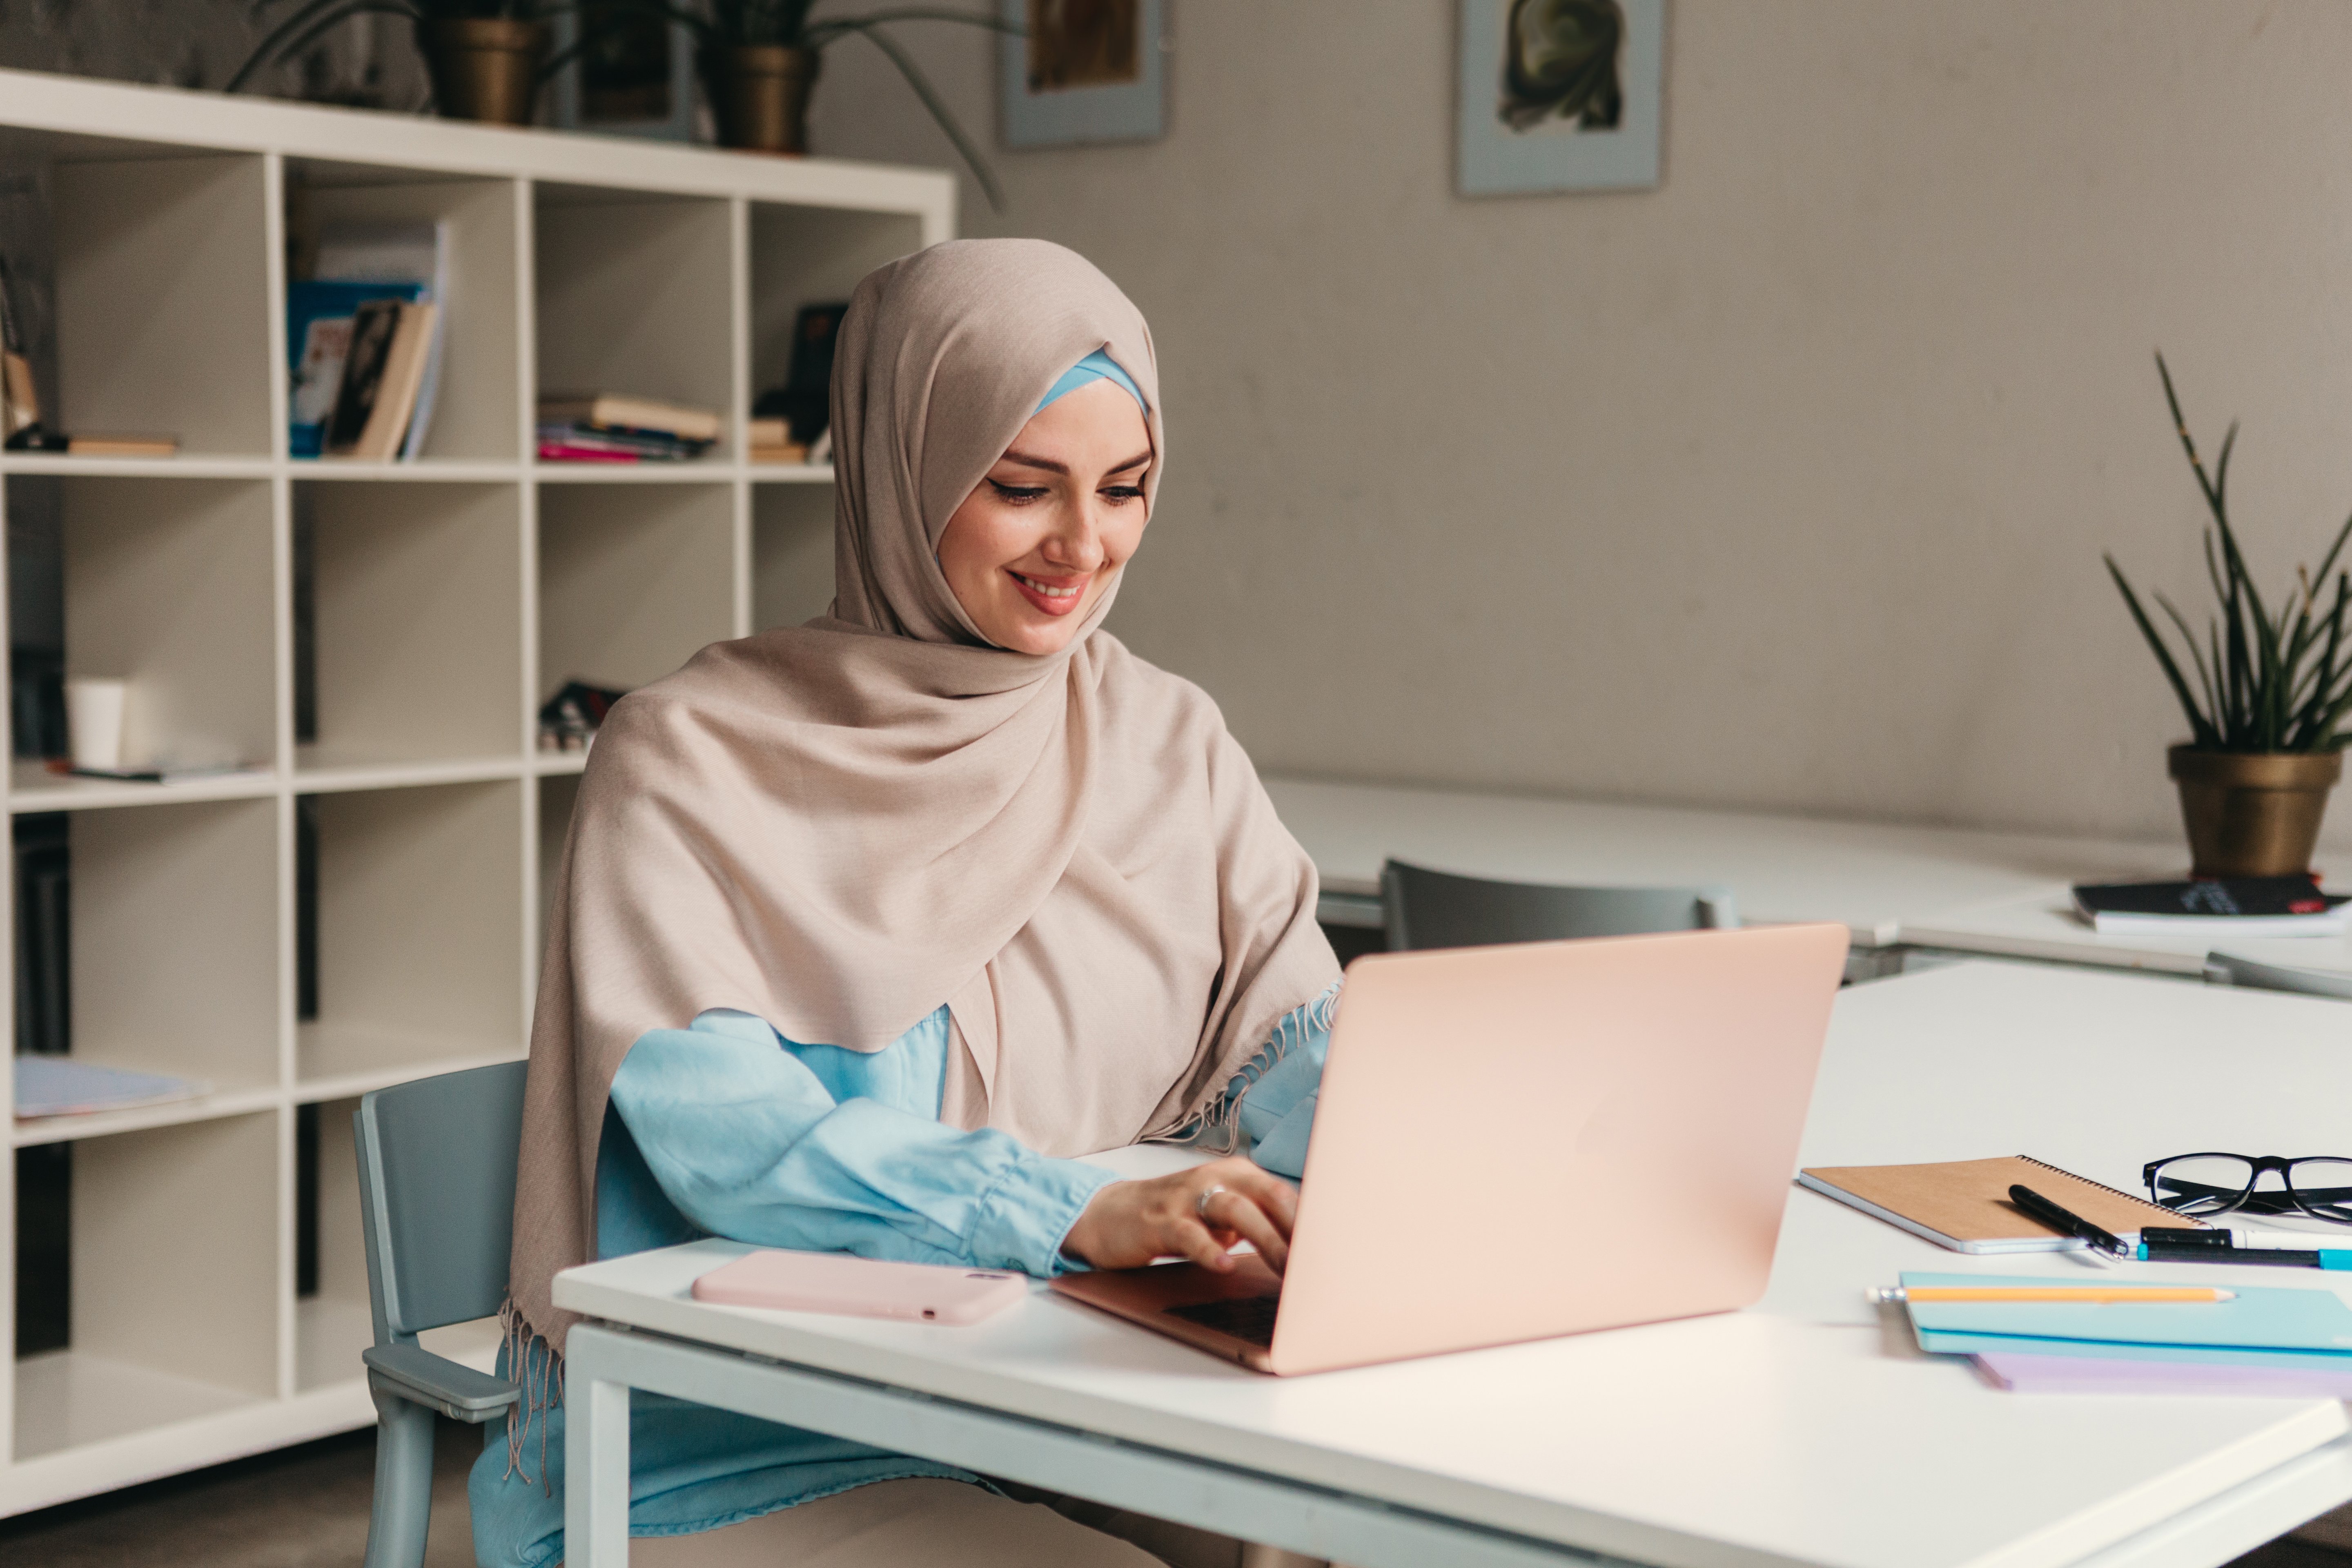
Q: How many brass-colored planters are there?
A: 3